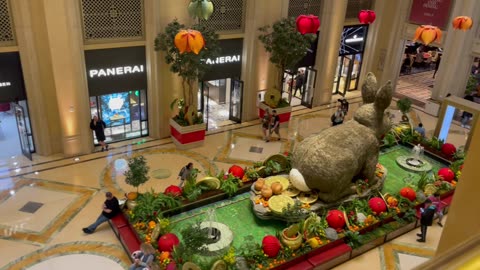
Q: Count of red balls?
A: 9